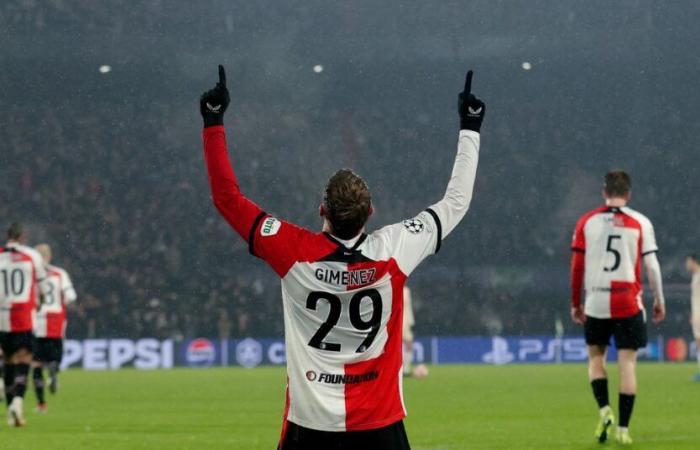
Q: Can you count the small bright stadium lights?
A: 3